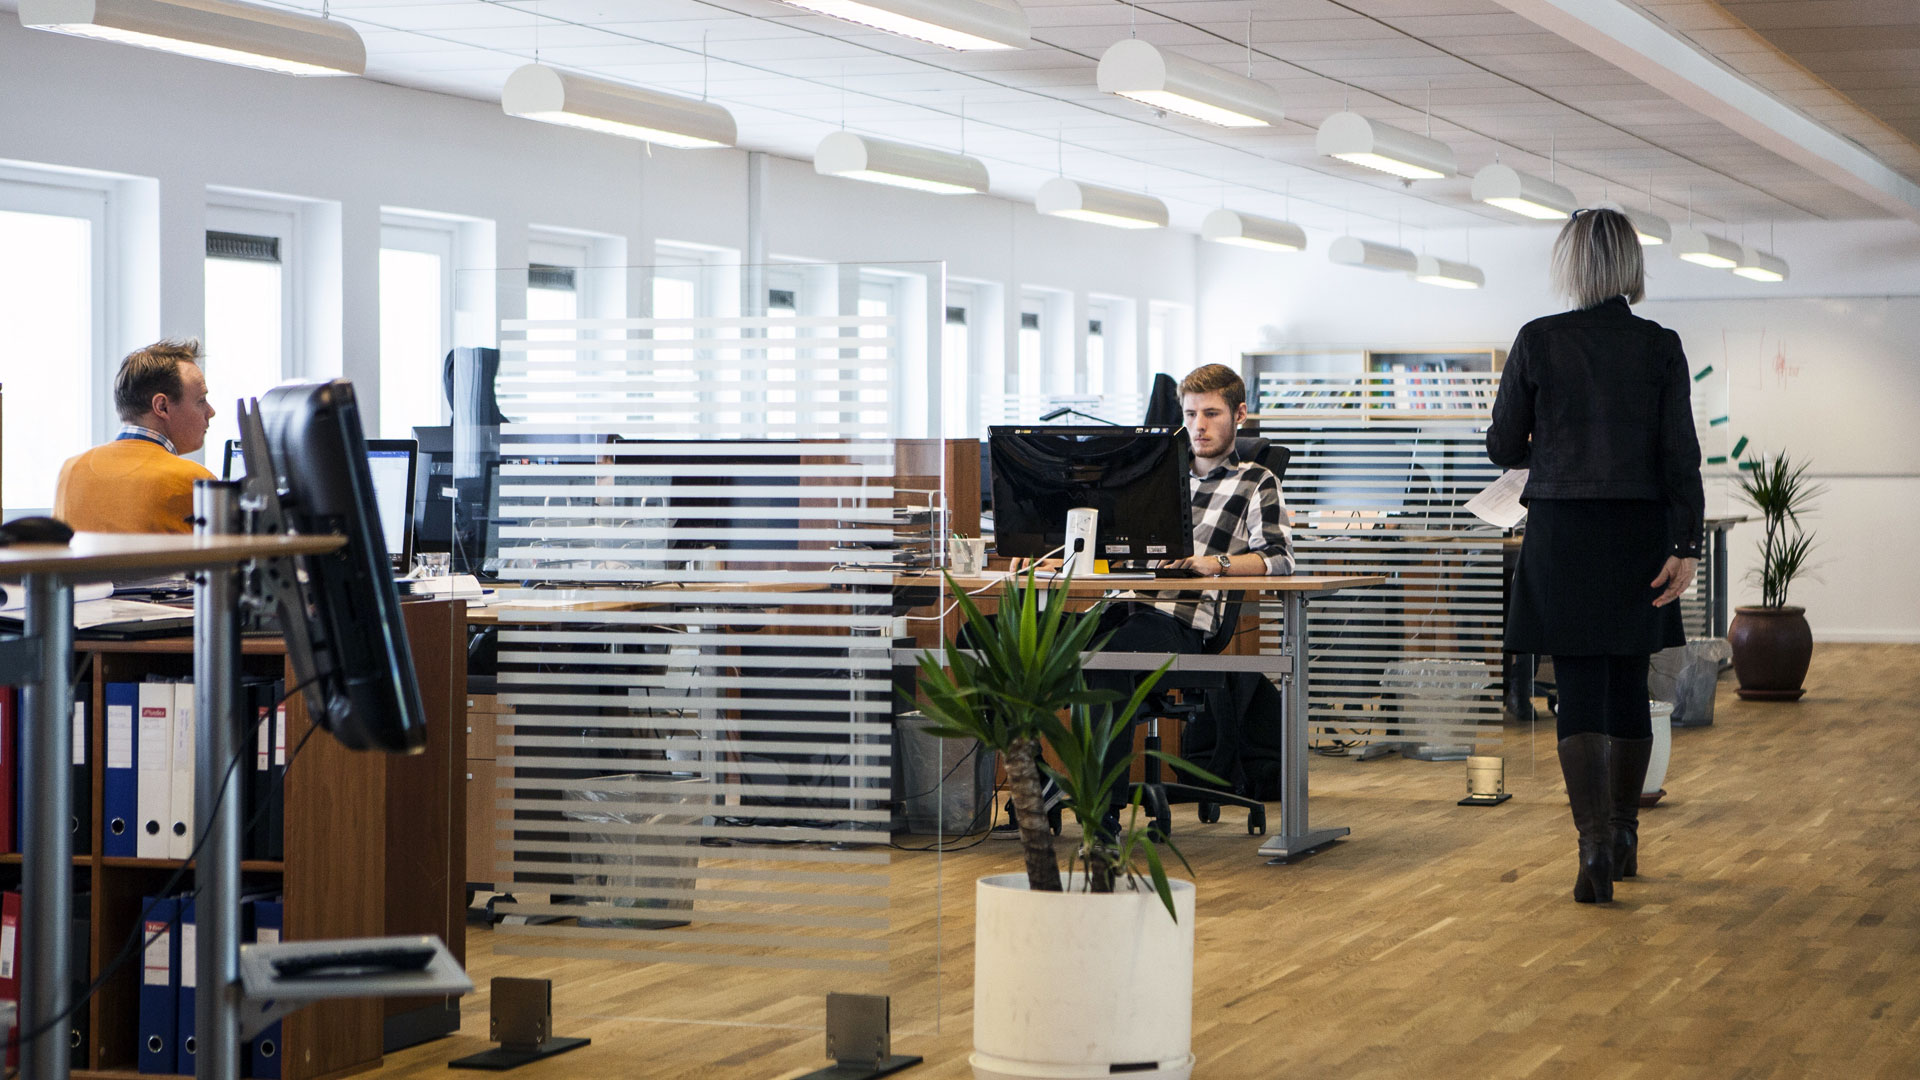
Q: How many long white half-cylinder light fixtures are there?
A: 14